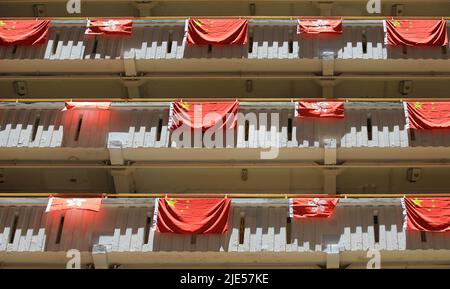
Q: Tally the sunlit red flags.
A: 13